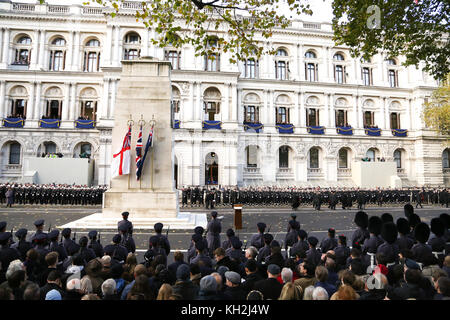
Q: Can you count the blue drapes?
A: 11